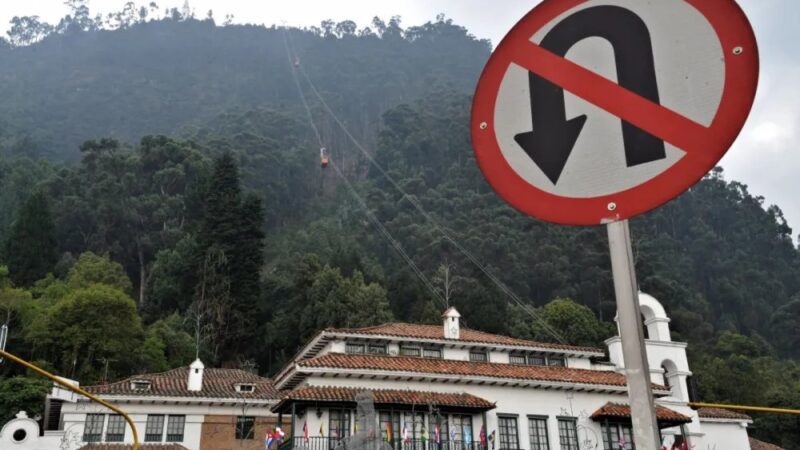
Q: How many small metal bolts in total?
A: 3